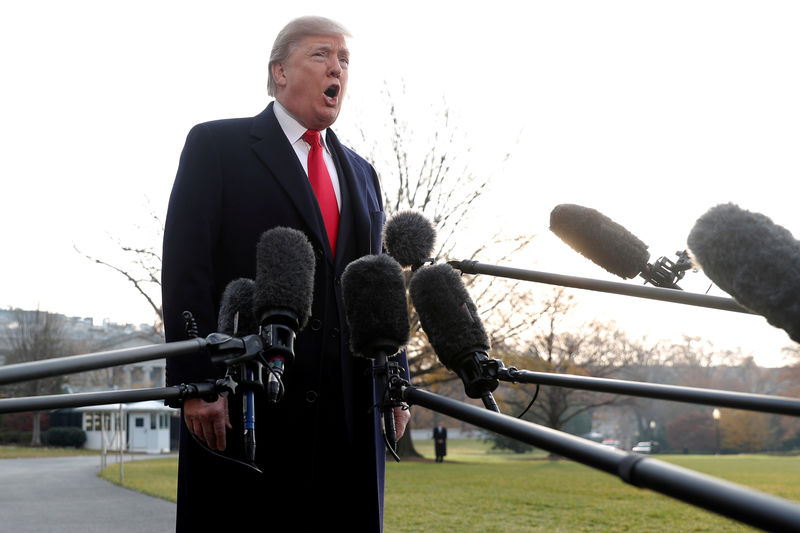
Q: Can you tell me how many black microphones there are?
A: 7